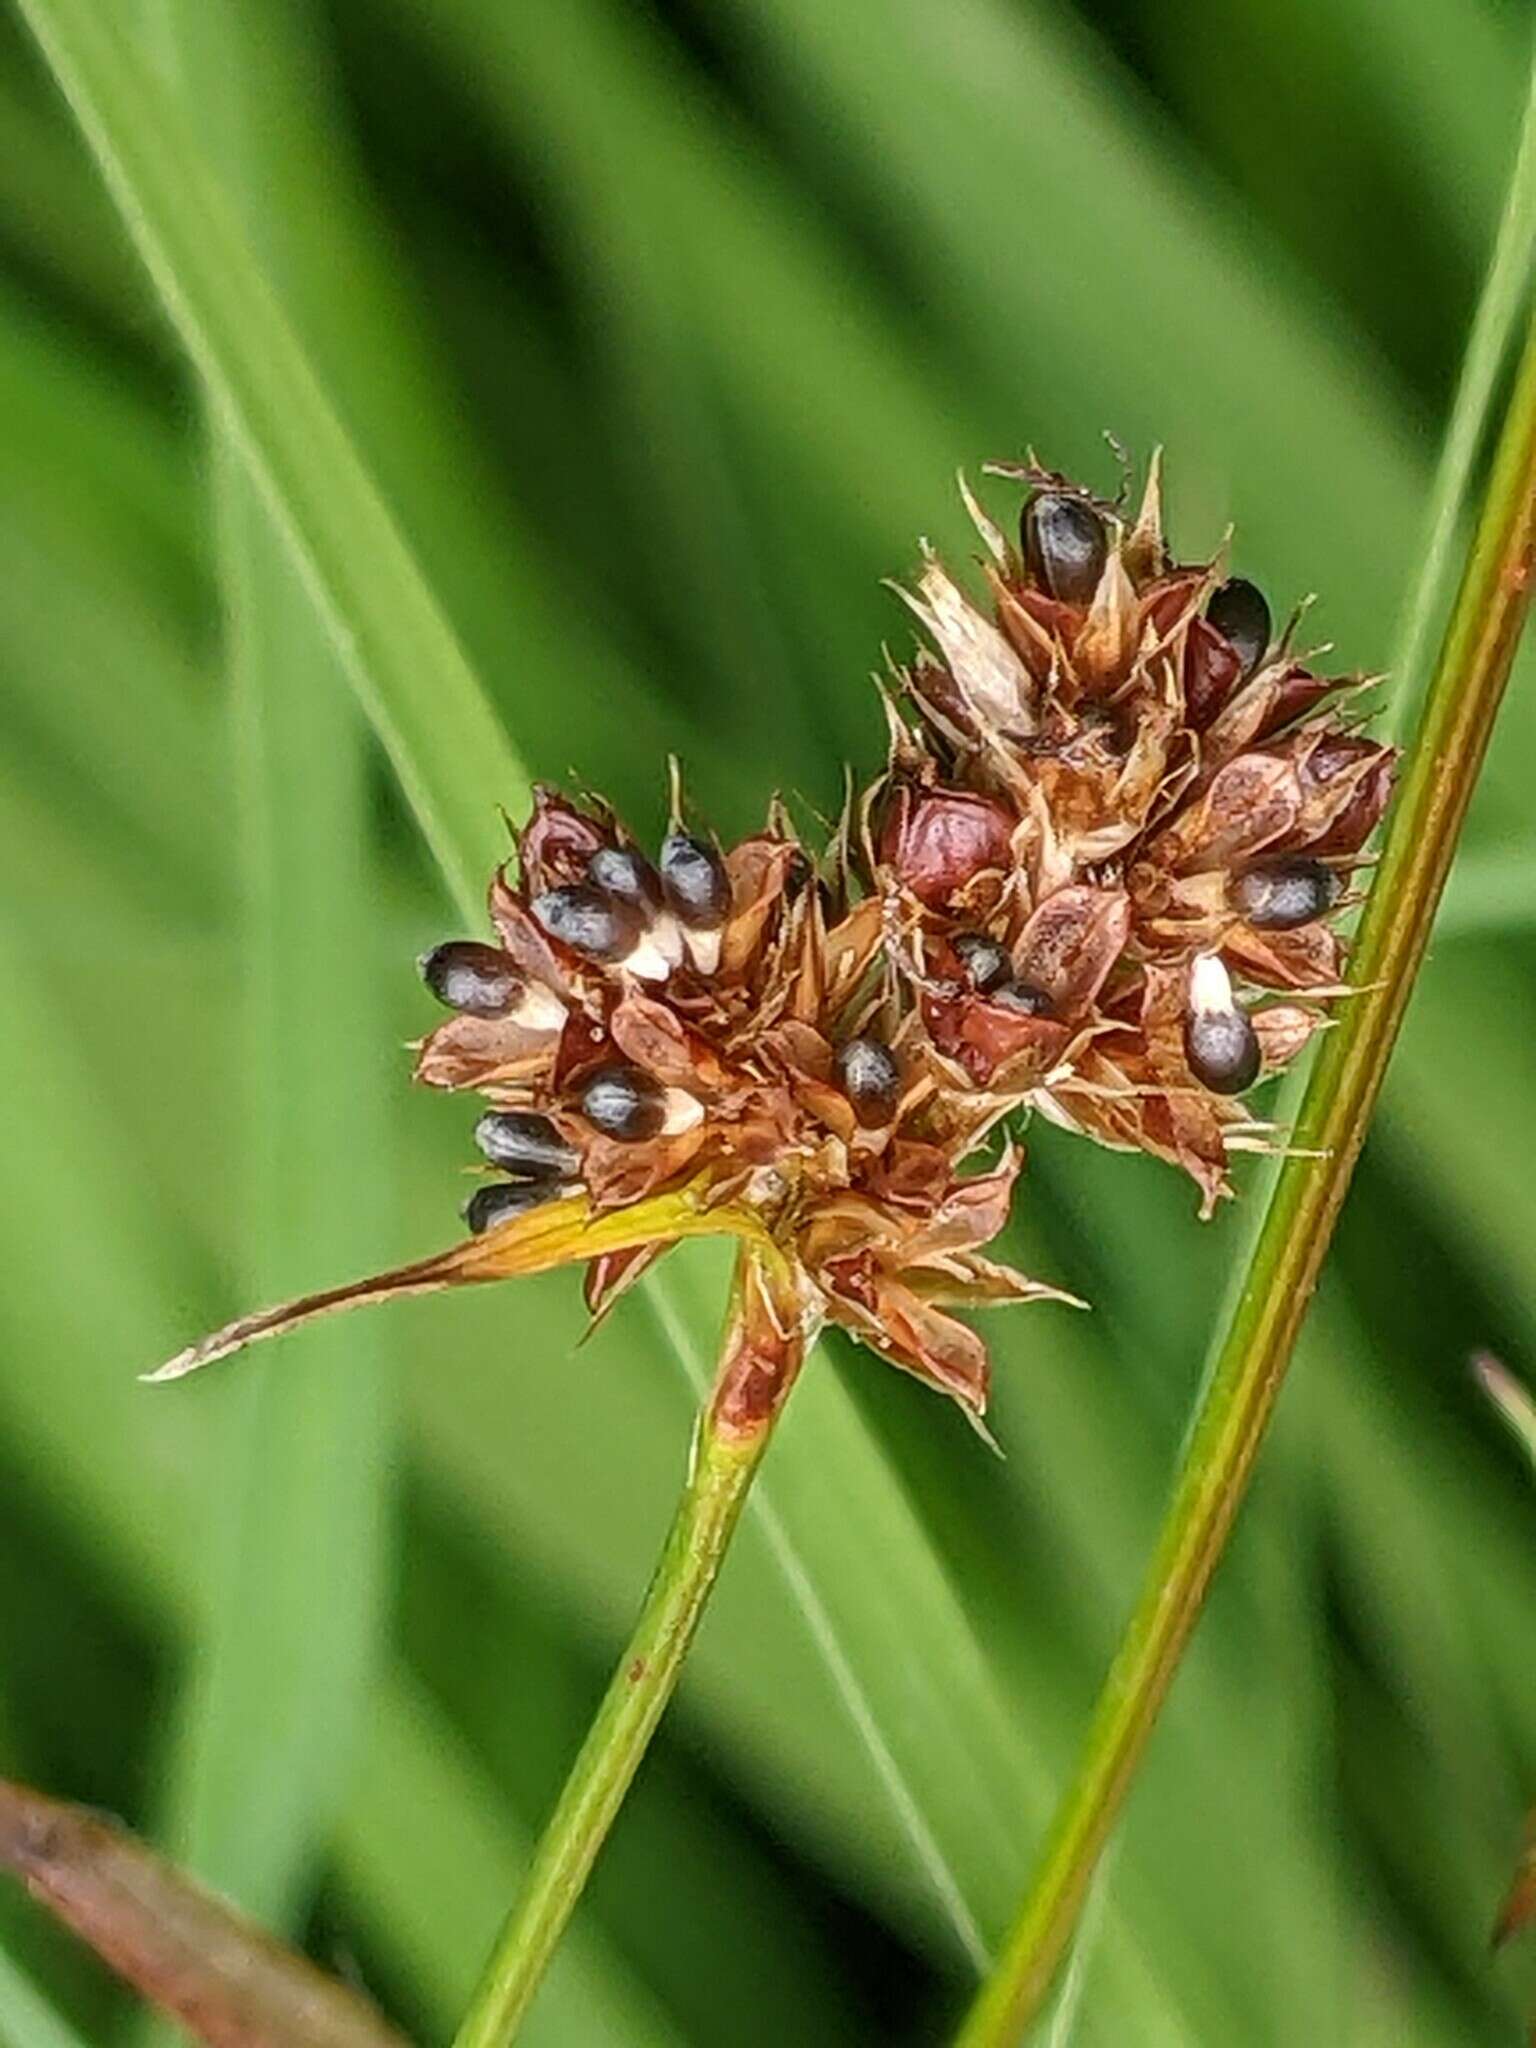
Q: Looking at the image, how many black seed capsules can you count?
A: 14